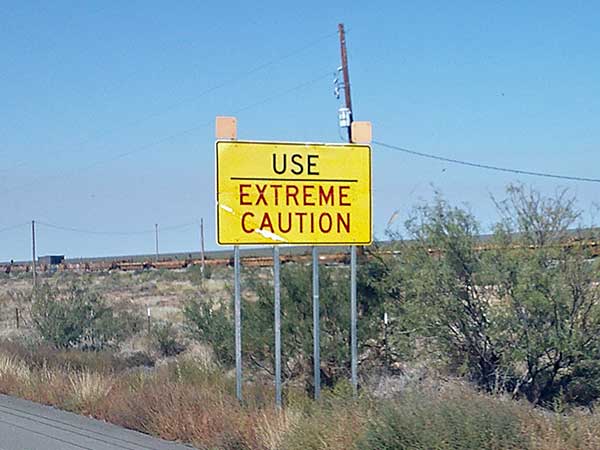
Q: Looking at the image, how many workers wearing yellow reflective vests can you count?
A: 0